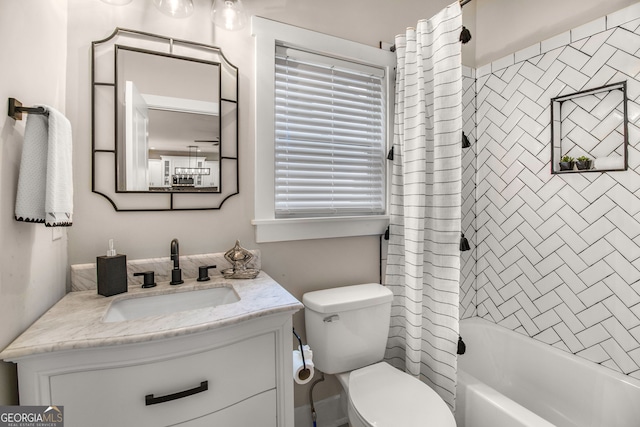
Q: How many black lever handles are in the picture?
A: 2